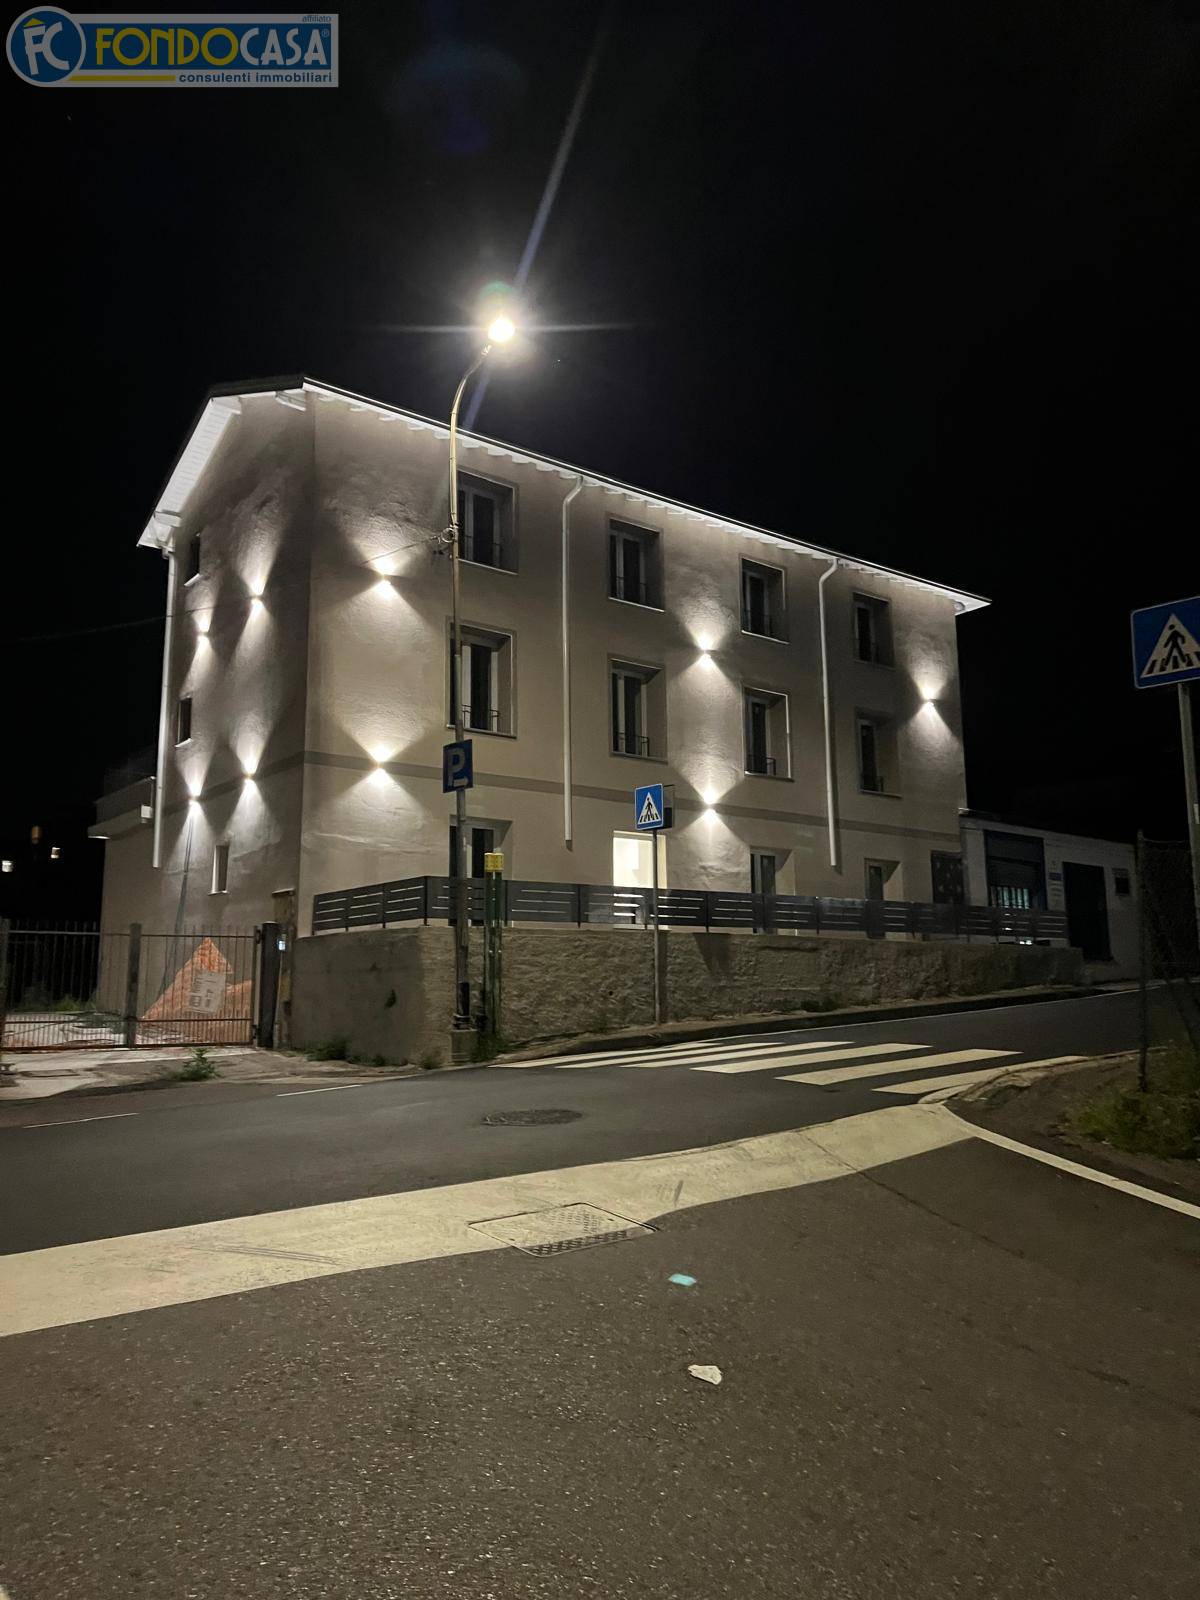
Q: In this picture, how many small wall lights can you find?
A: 9